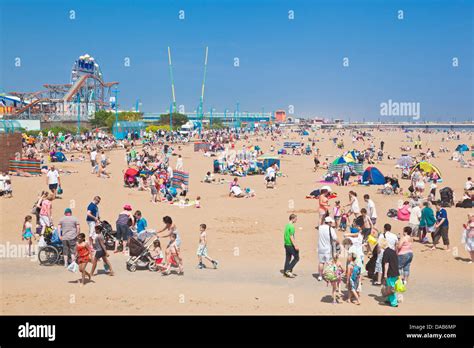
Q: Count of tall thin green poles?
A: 2